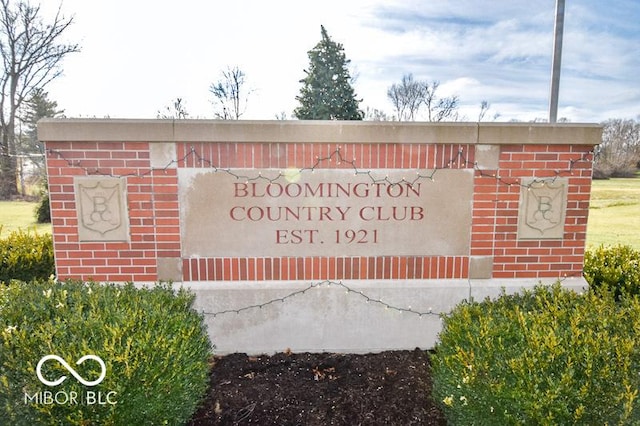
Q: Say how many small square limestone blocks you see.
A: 4